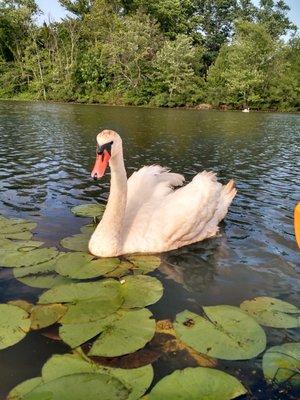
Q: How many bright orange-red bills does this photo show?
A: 1